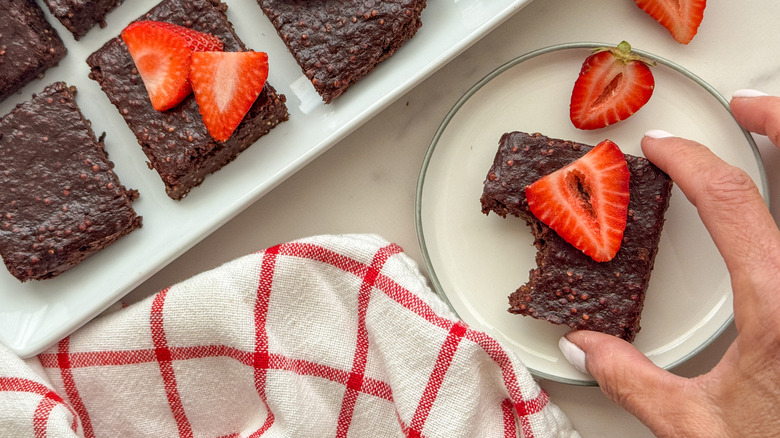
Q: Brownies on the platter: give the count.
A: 5